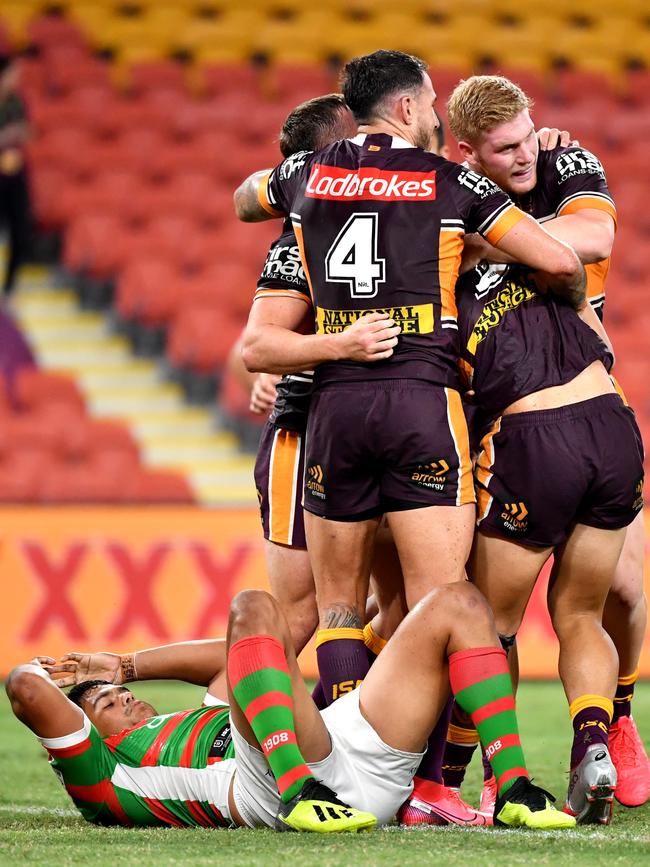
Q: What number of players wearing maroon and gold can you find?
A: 4